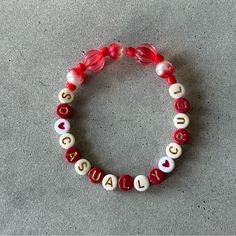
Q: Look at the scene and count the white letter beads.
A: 8